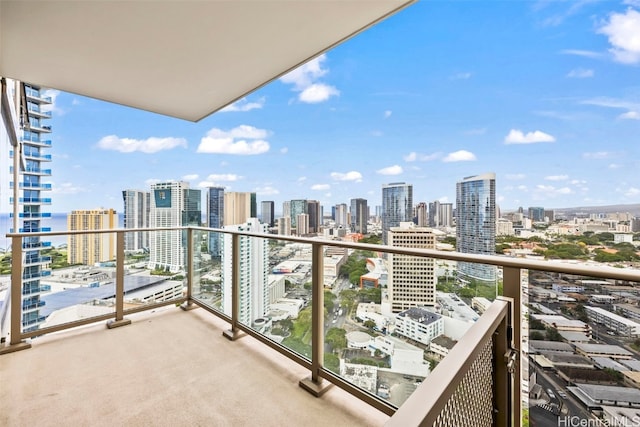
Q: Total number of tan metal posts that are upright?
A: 6